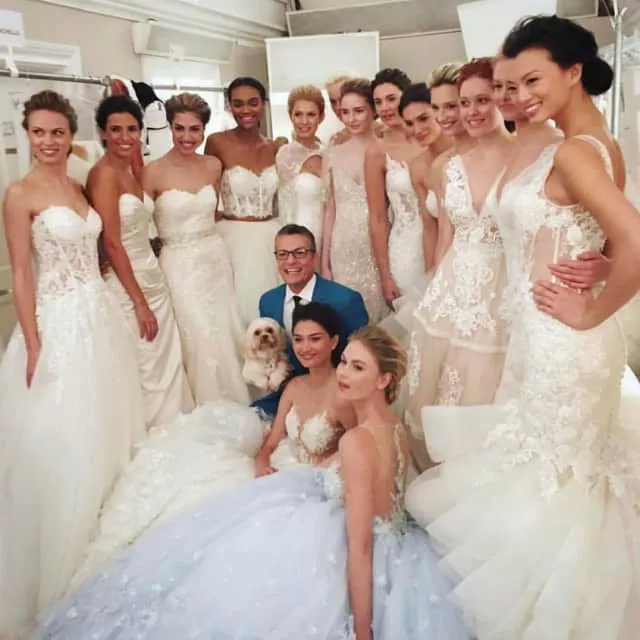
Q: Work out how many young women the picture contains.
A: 15